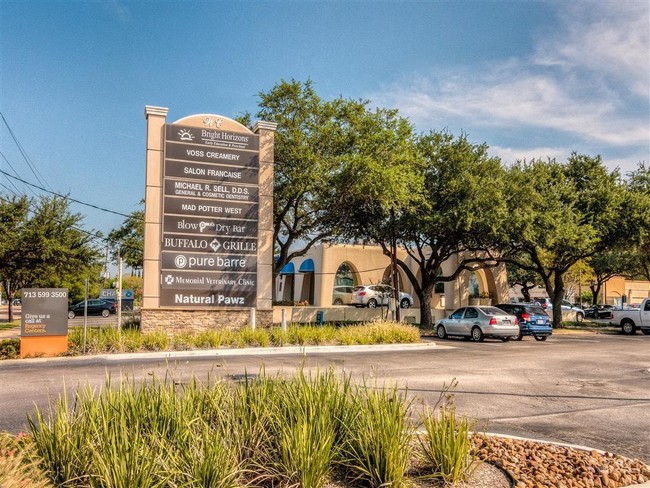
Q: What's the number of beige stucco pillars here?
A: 2